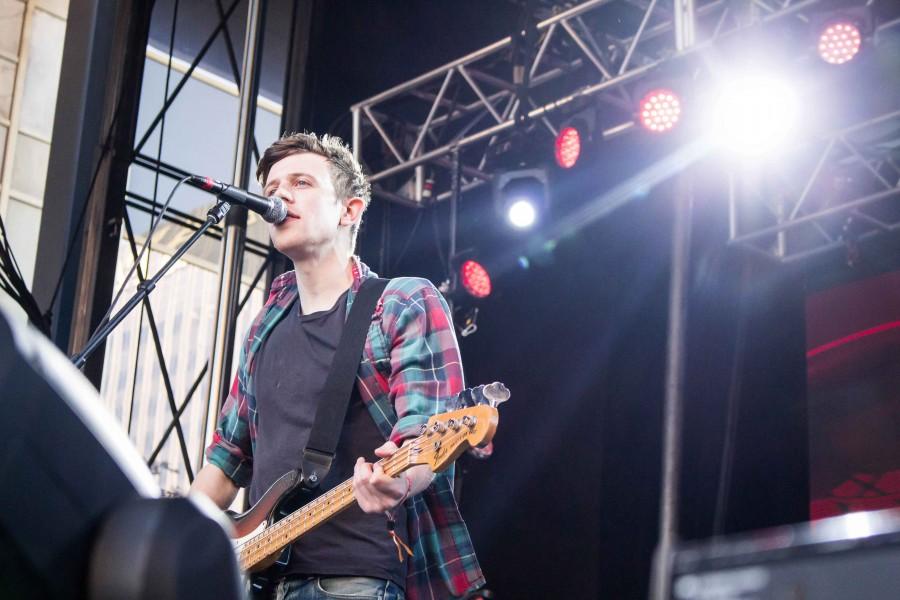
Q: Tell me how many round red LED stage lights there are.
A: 4